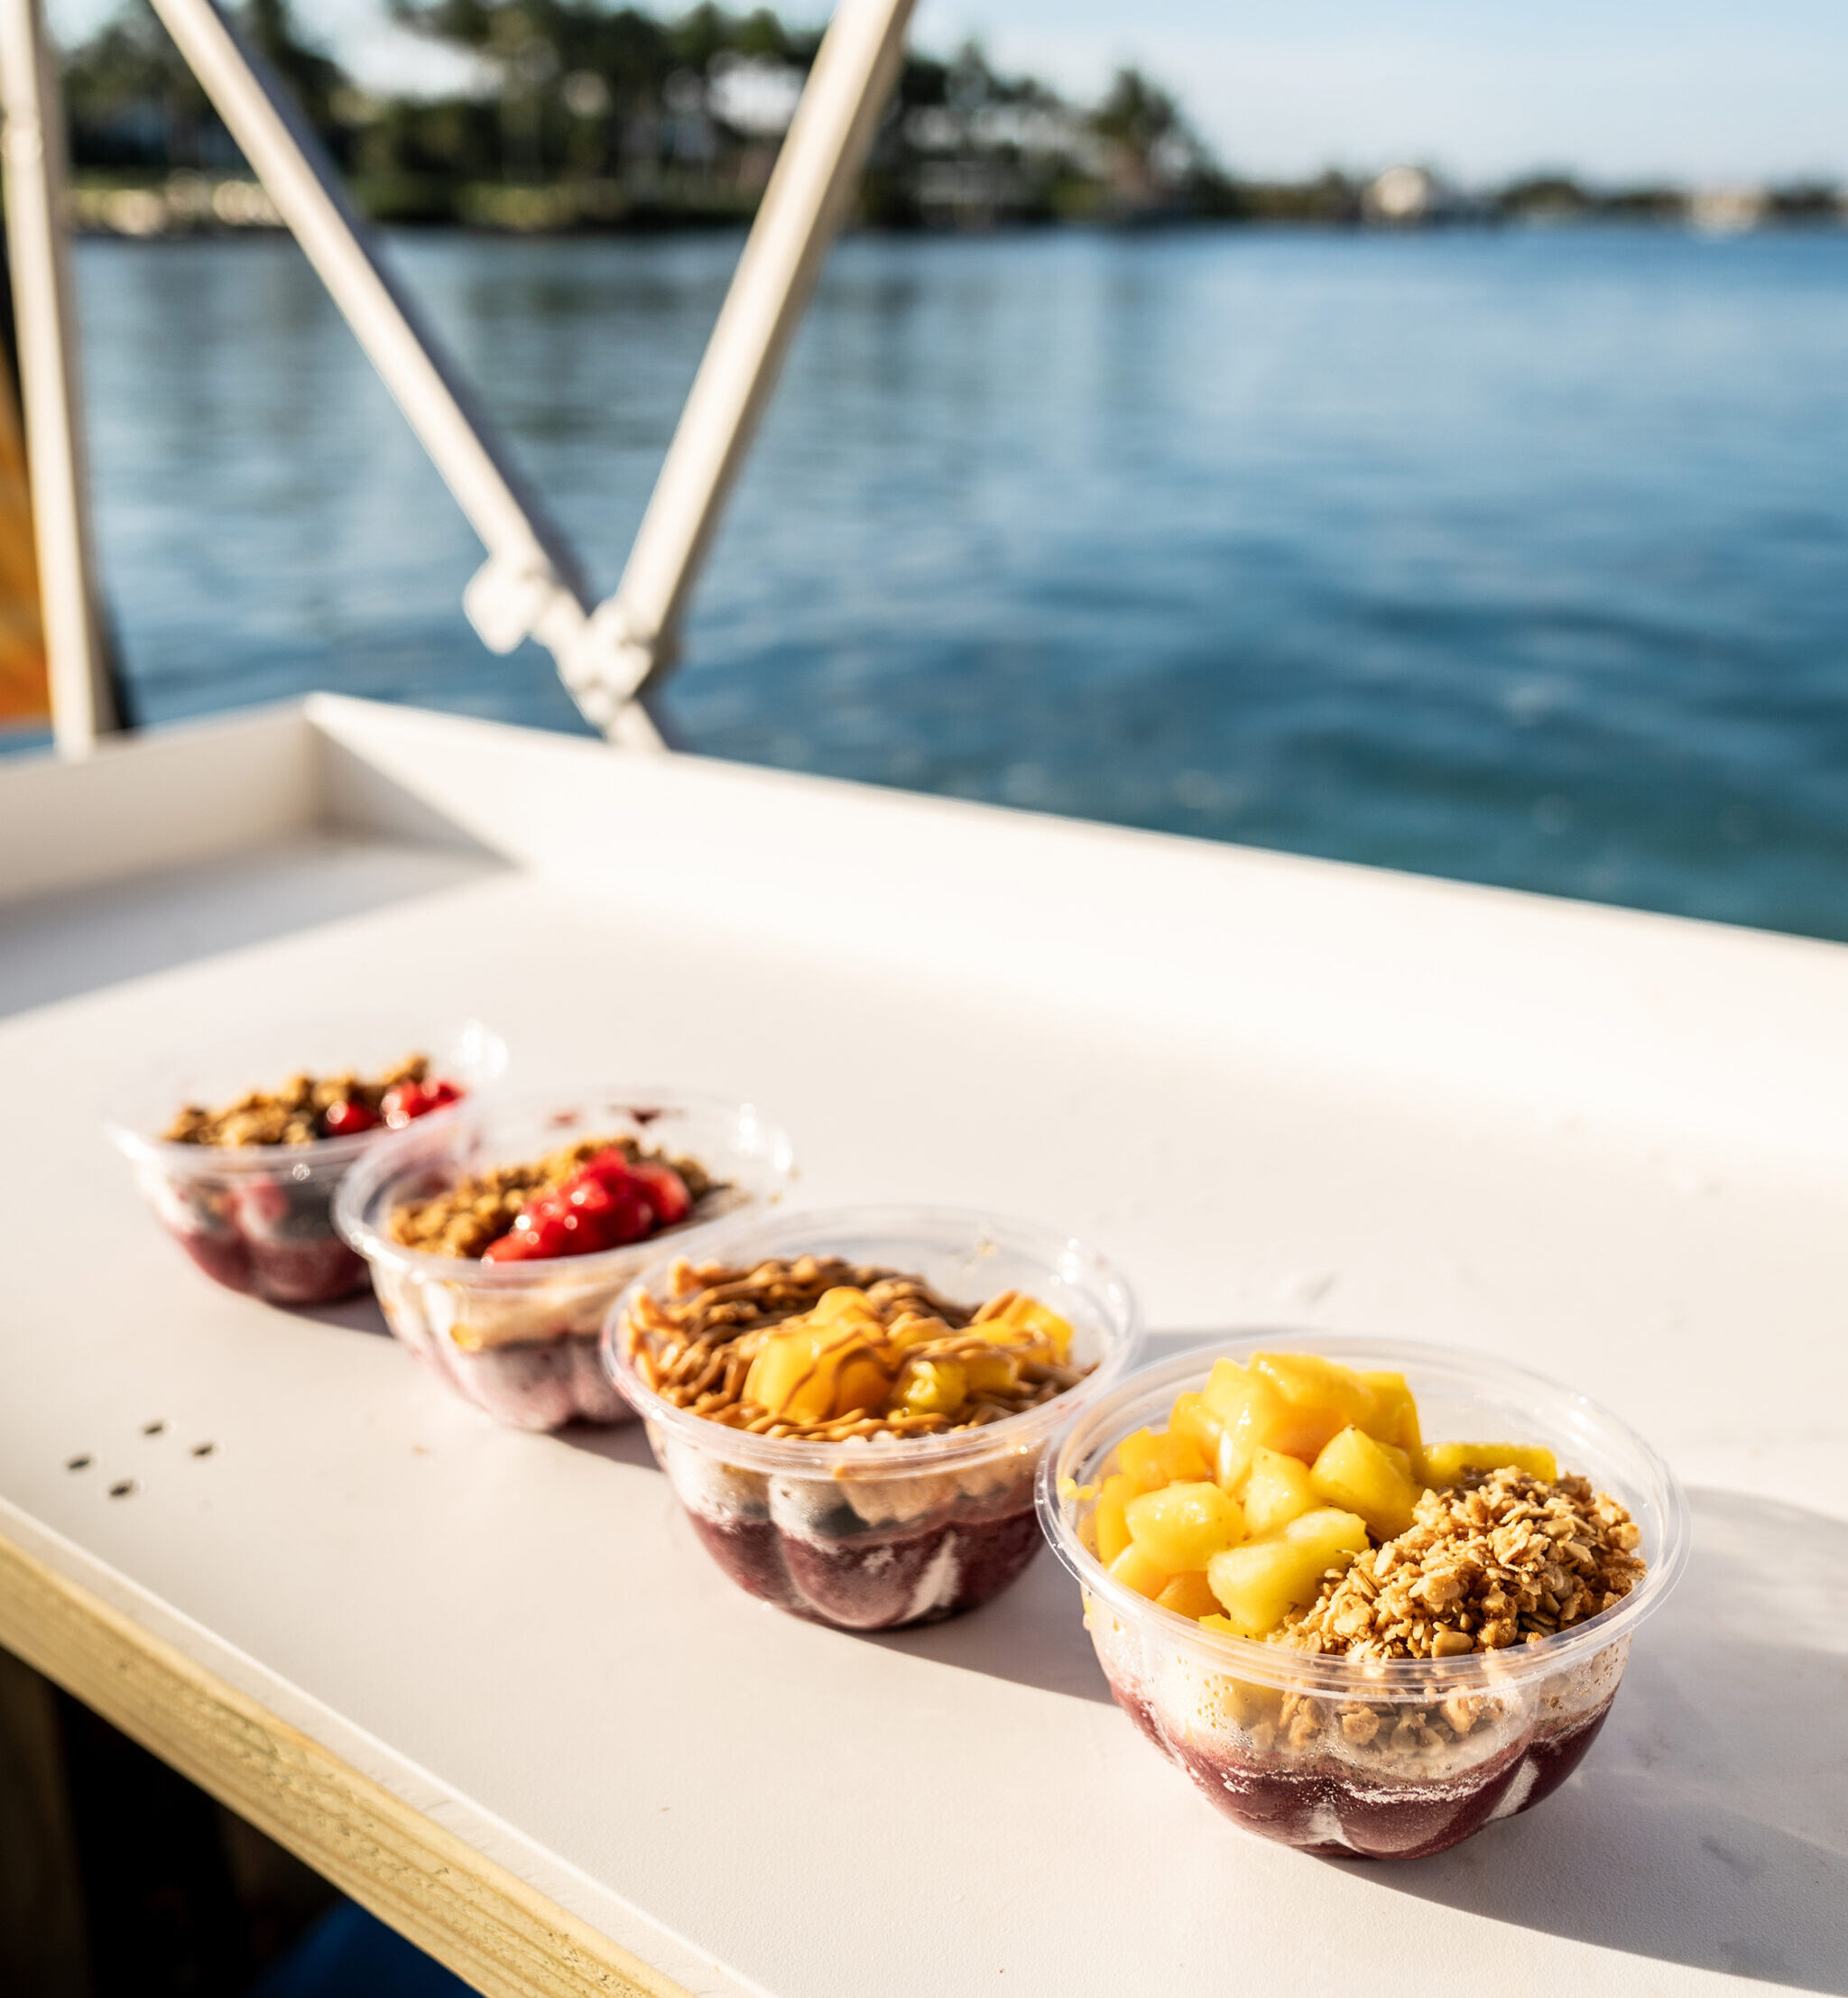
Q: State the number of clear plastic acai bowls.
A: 4